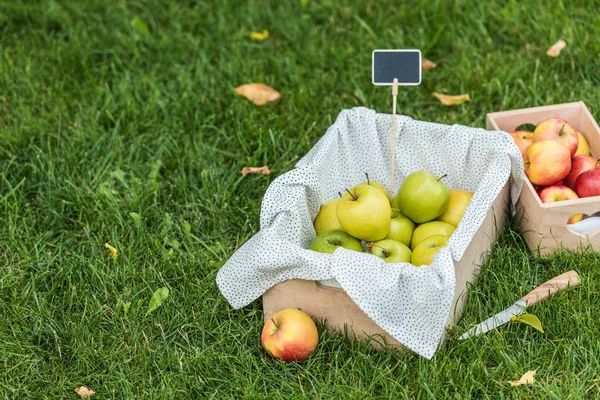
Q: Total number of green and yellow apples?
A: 11